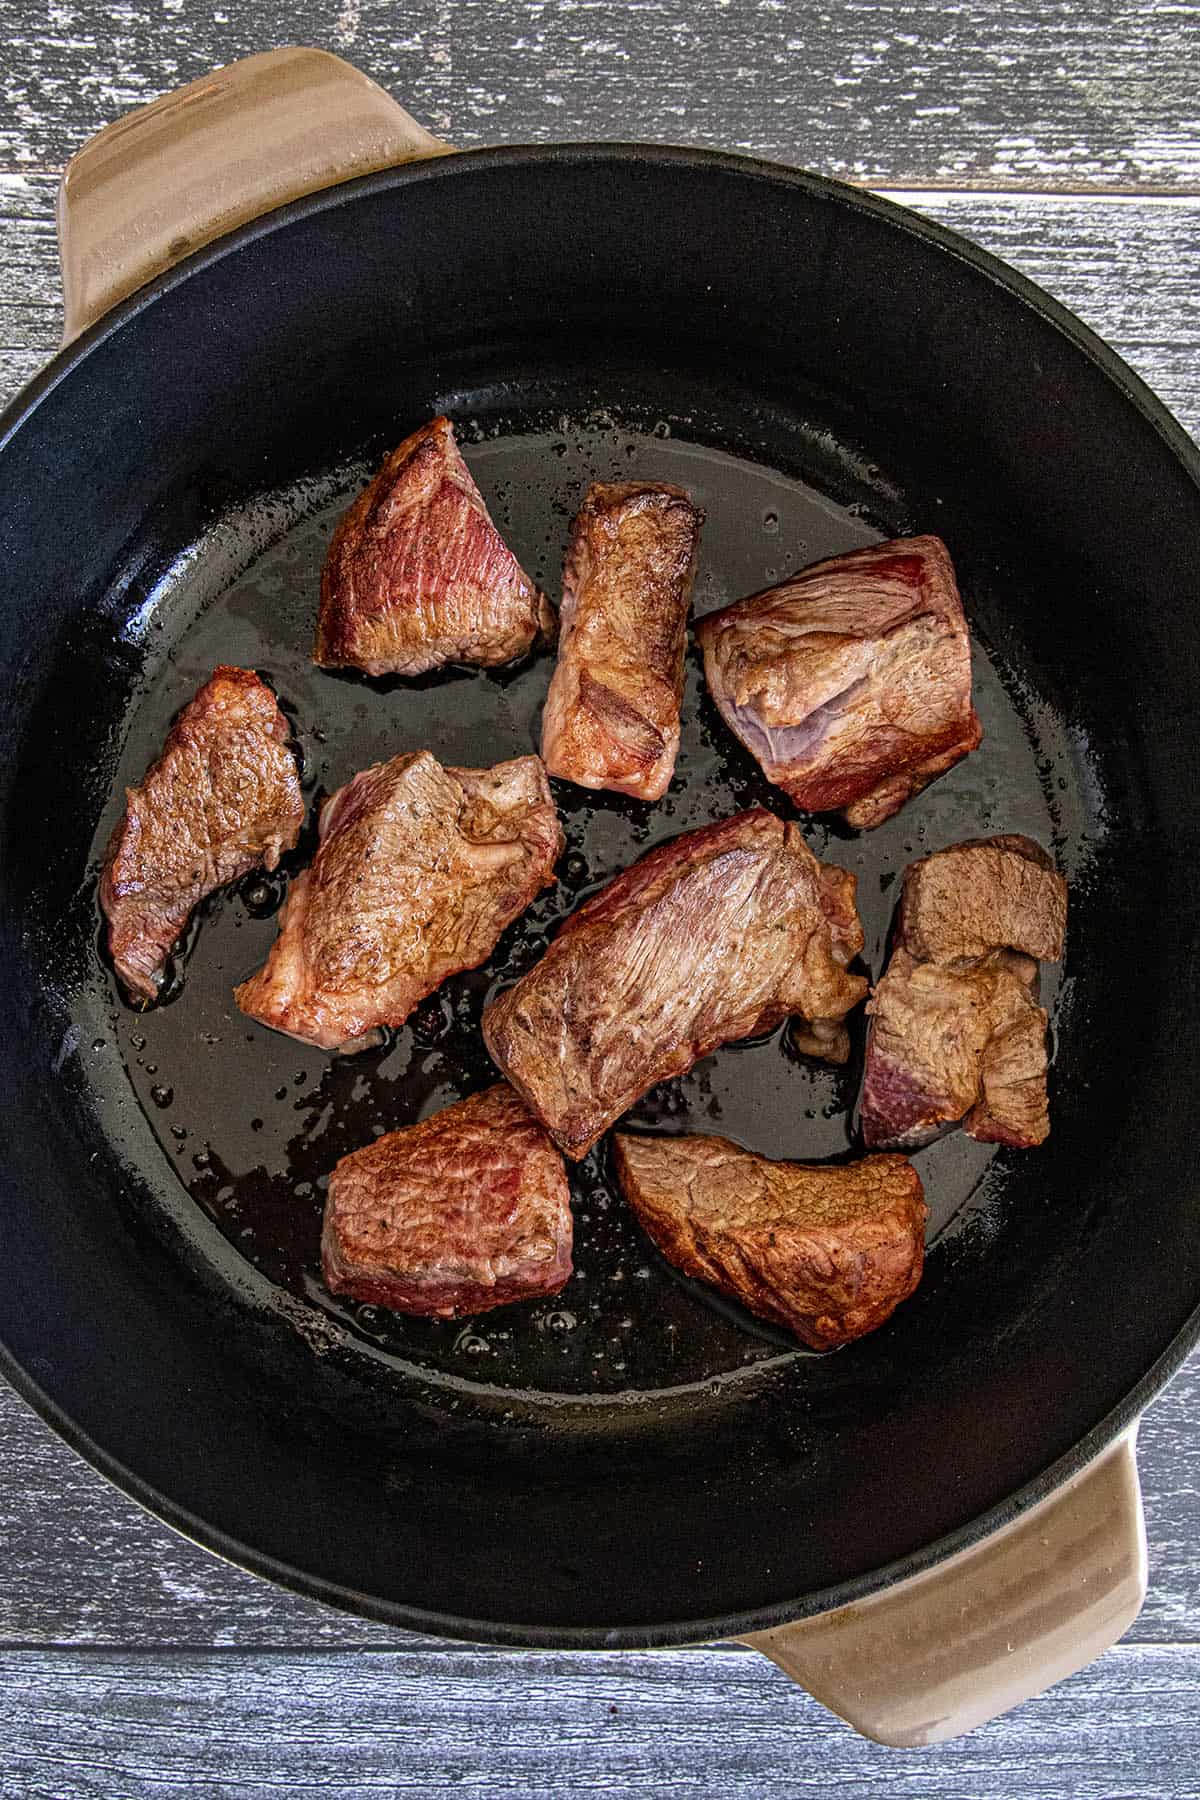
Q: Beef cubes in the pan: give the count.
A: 9